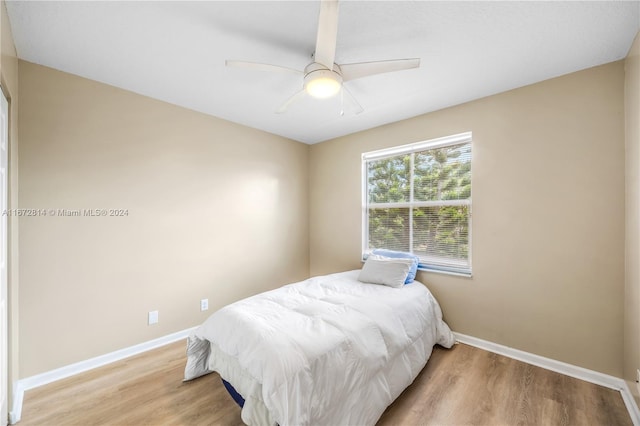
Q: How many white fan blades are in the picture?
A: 5